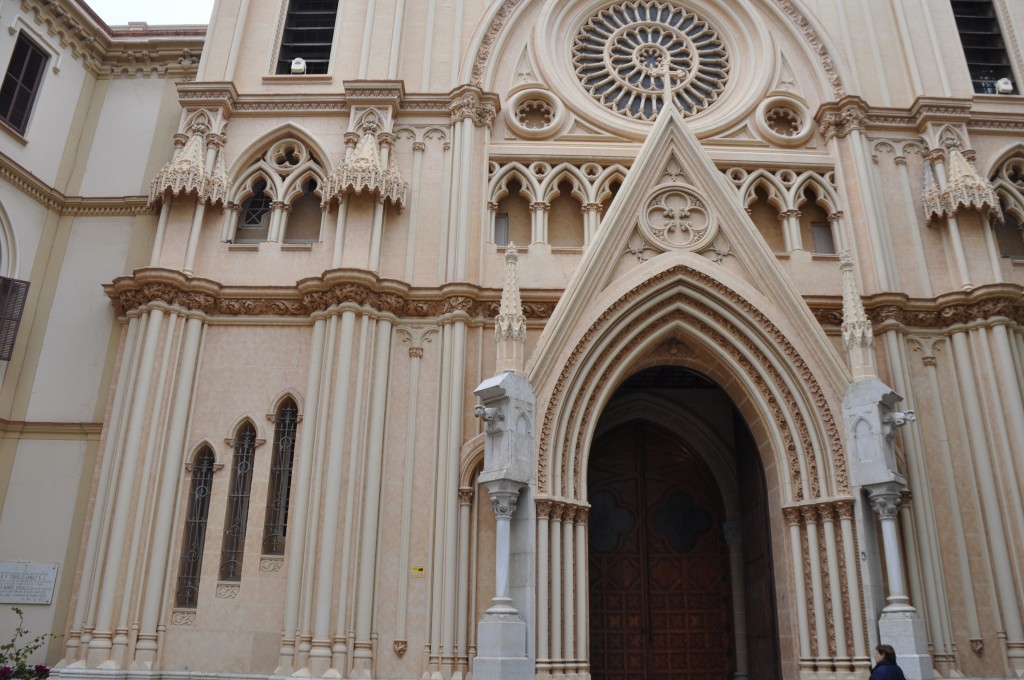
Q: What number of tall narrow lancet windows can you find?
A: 3